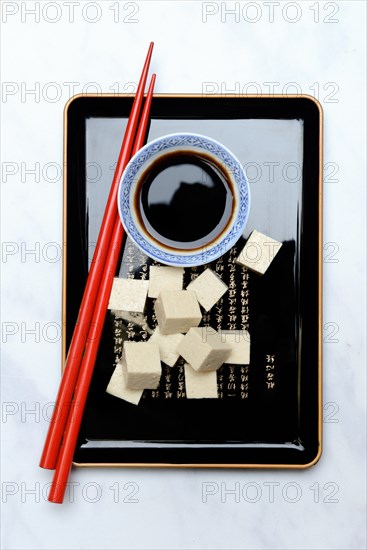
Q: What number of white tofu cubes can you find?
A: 11